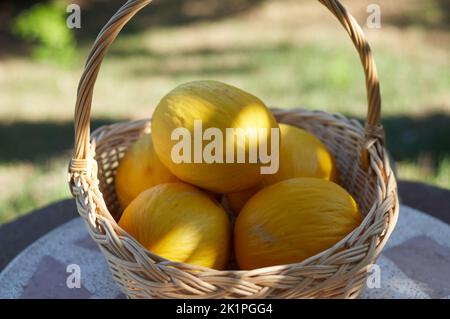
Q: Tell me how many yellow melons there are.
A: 5